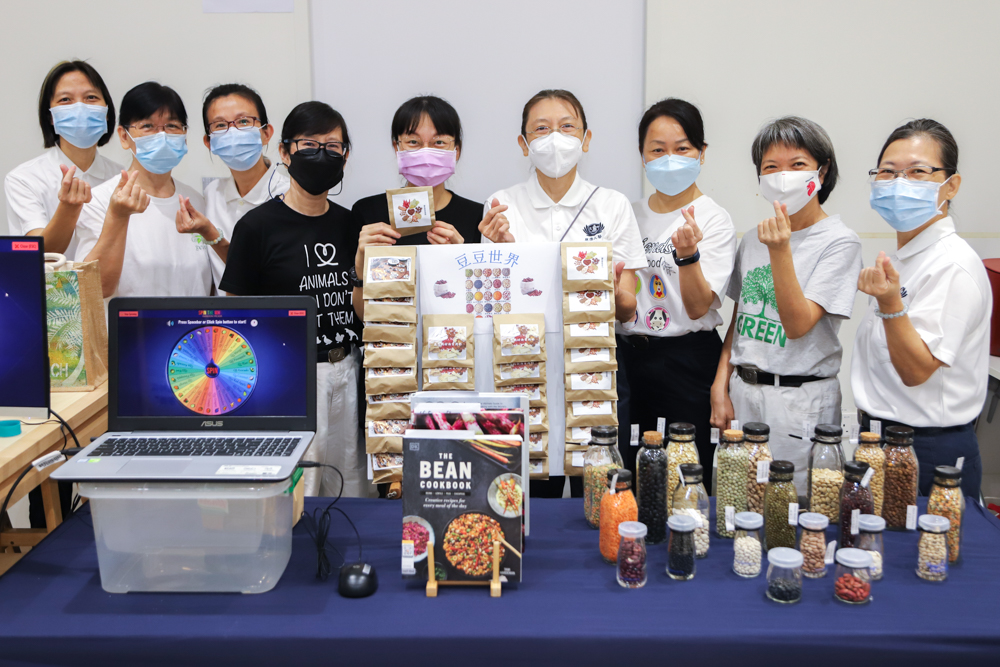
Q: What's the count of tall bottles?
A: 13